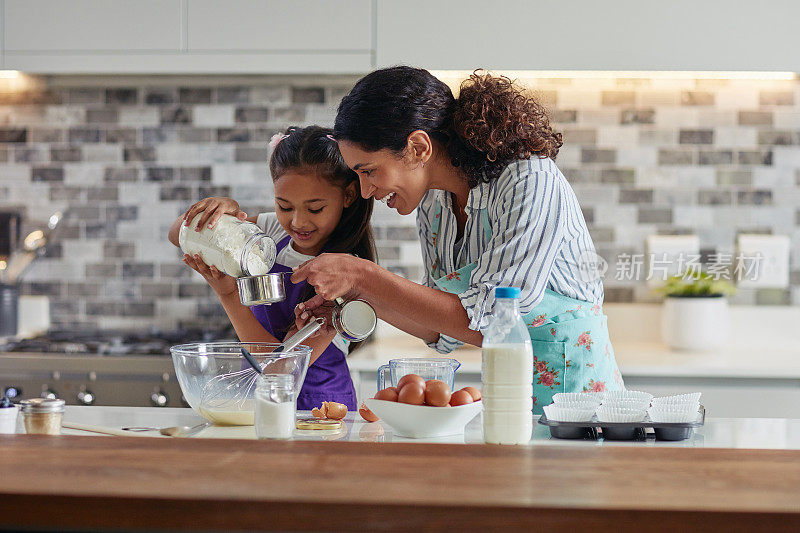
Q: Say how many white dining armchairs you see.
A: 0